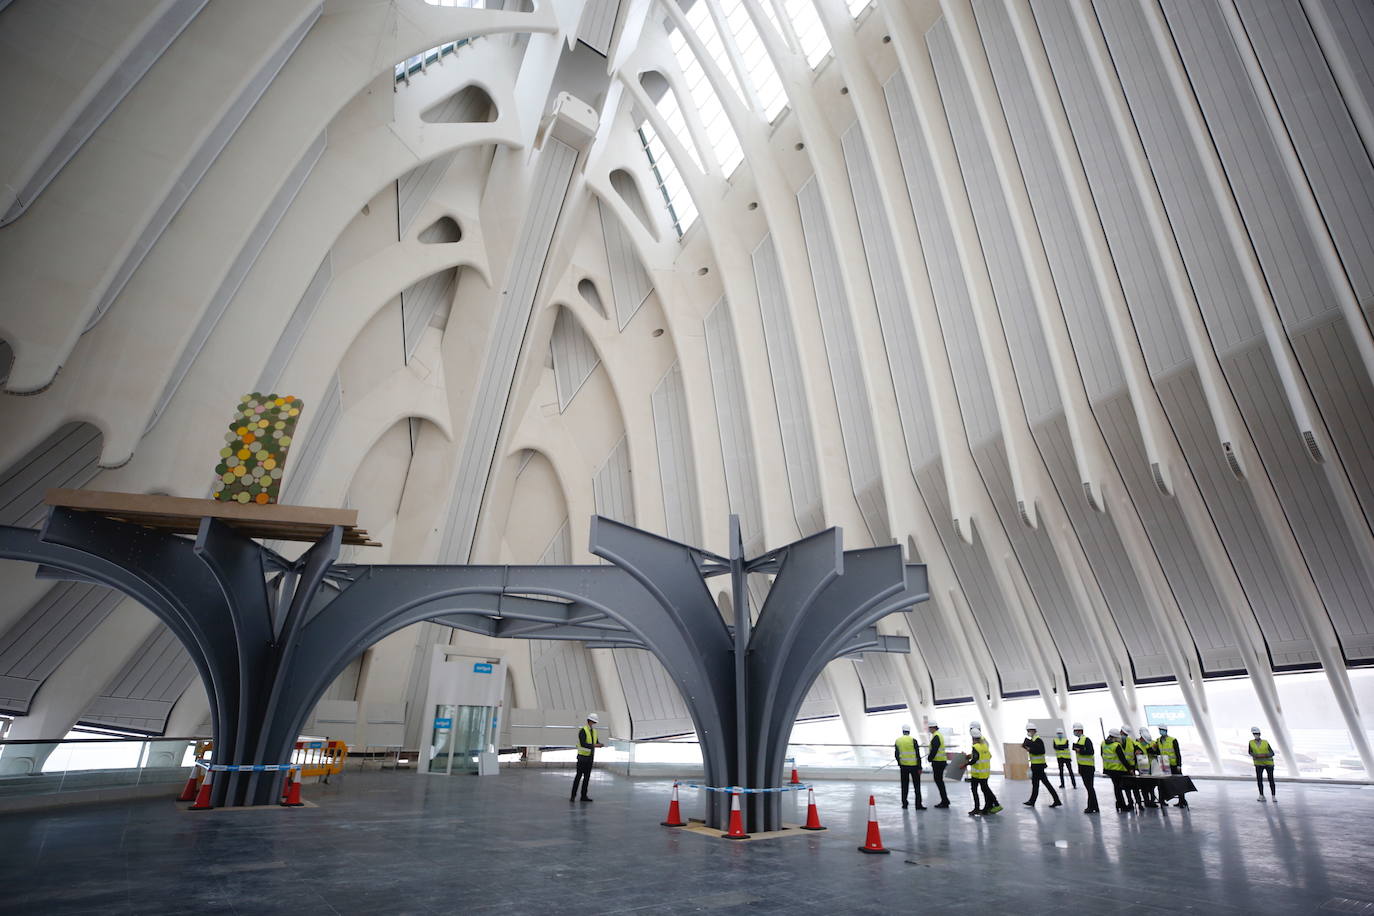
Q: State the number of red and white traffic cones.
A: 9